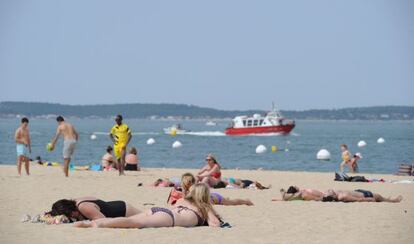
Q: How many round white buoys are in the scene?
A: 7